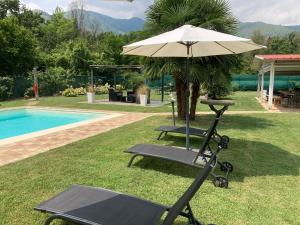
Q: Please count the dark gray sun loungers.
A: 3